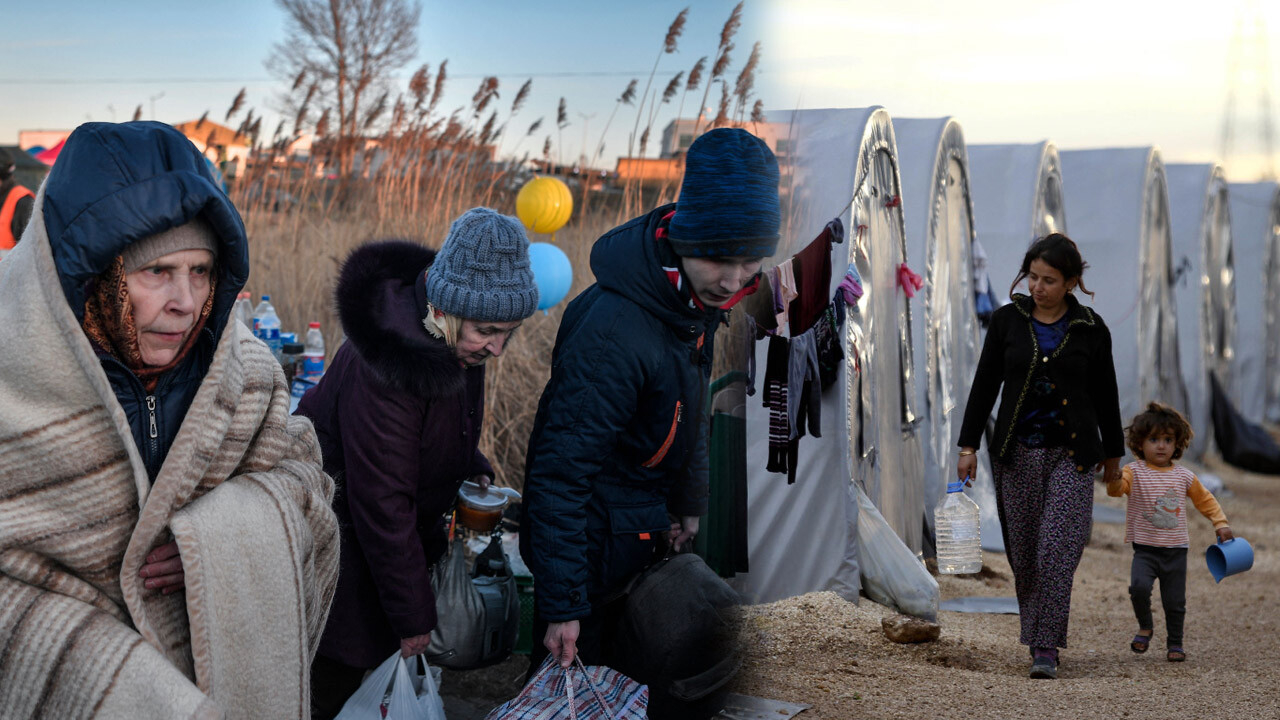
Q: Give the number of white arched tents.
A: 6